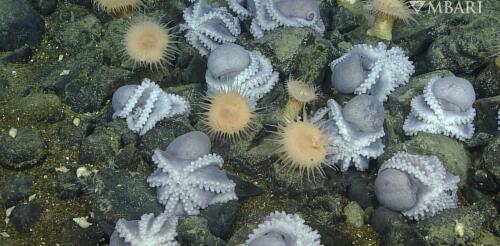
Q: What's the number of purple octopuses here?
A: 12